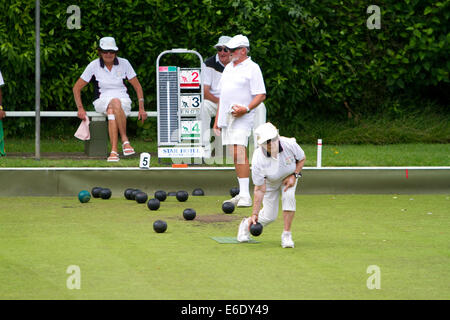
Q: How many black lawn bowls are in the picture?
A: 14